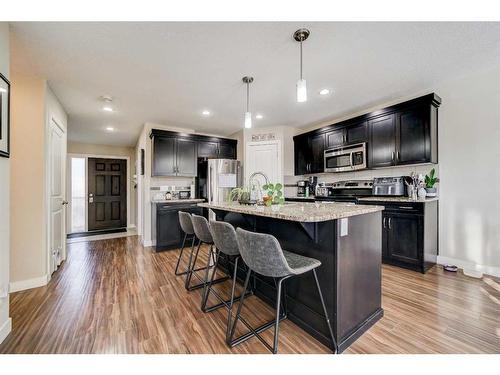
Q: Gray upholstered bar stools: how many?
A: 4